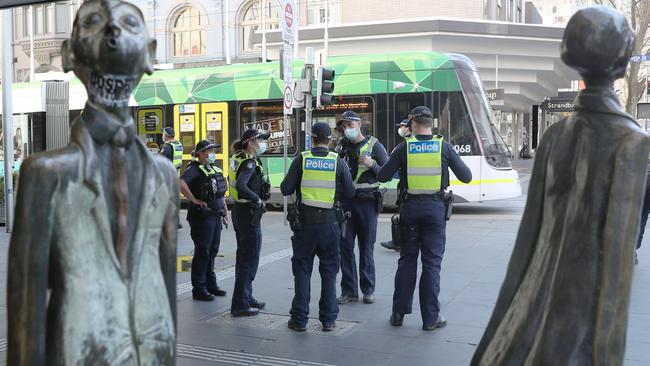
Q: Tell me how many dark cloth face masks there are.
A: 0